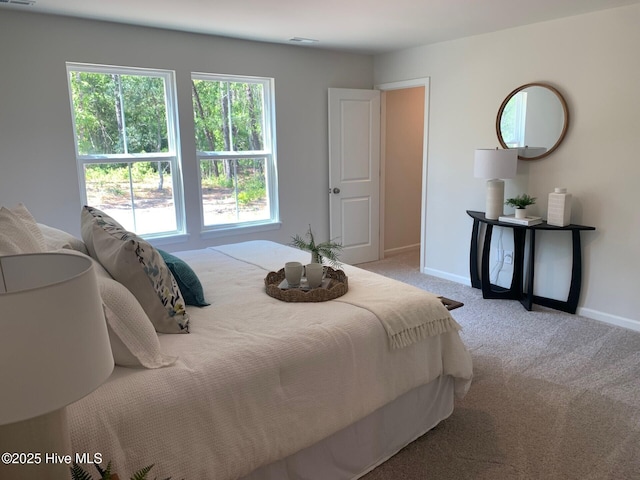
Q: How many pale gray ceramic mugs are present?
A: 2